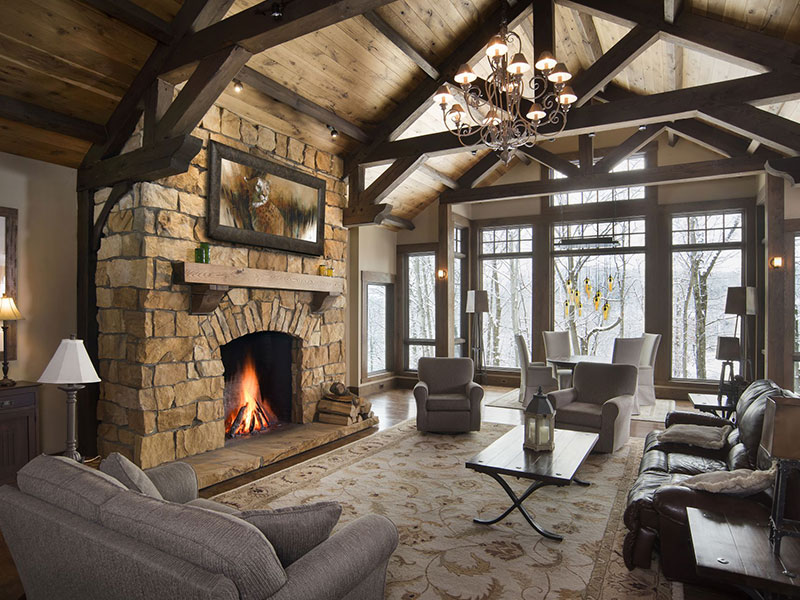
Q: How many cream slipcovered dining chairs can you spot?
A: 4